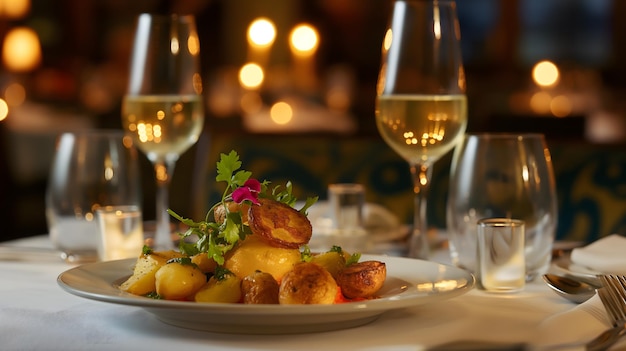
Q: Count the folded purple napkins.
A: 0